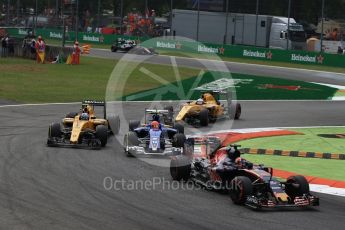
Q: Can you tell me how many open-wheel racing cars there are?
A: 5